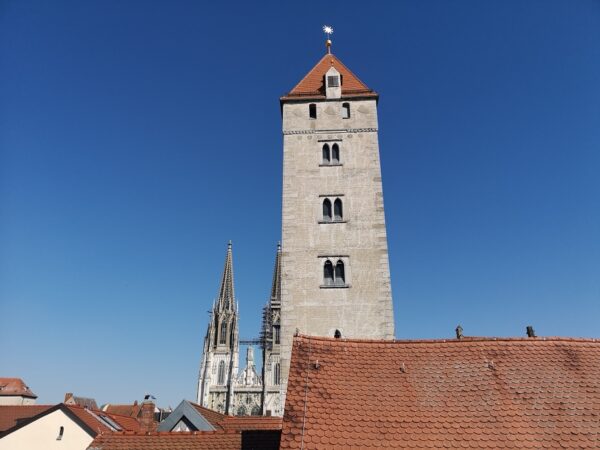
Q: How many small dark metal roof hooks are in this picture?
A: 3